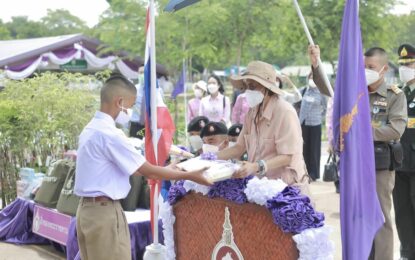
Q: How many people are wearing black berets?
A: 3